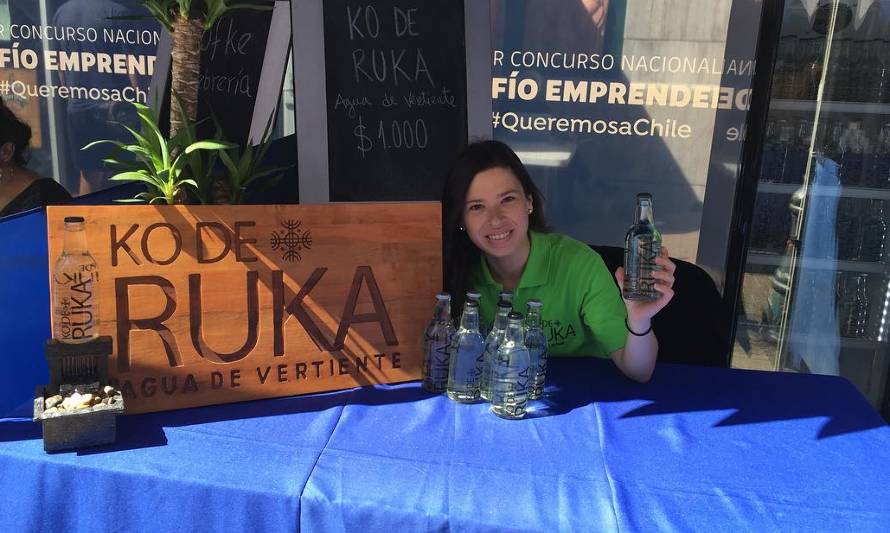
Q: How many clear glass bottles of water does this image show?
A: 9